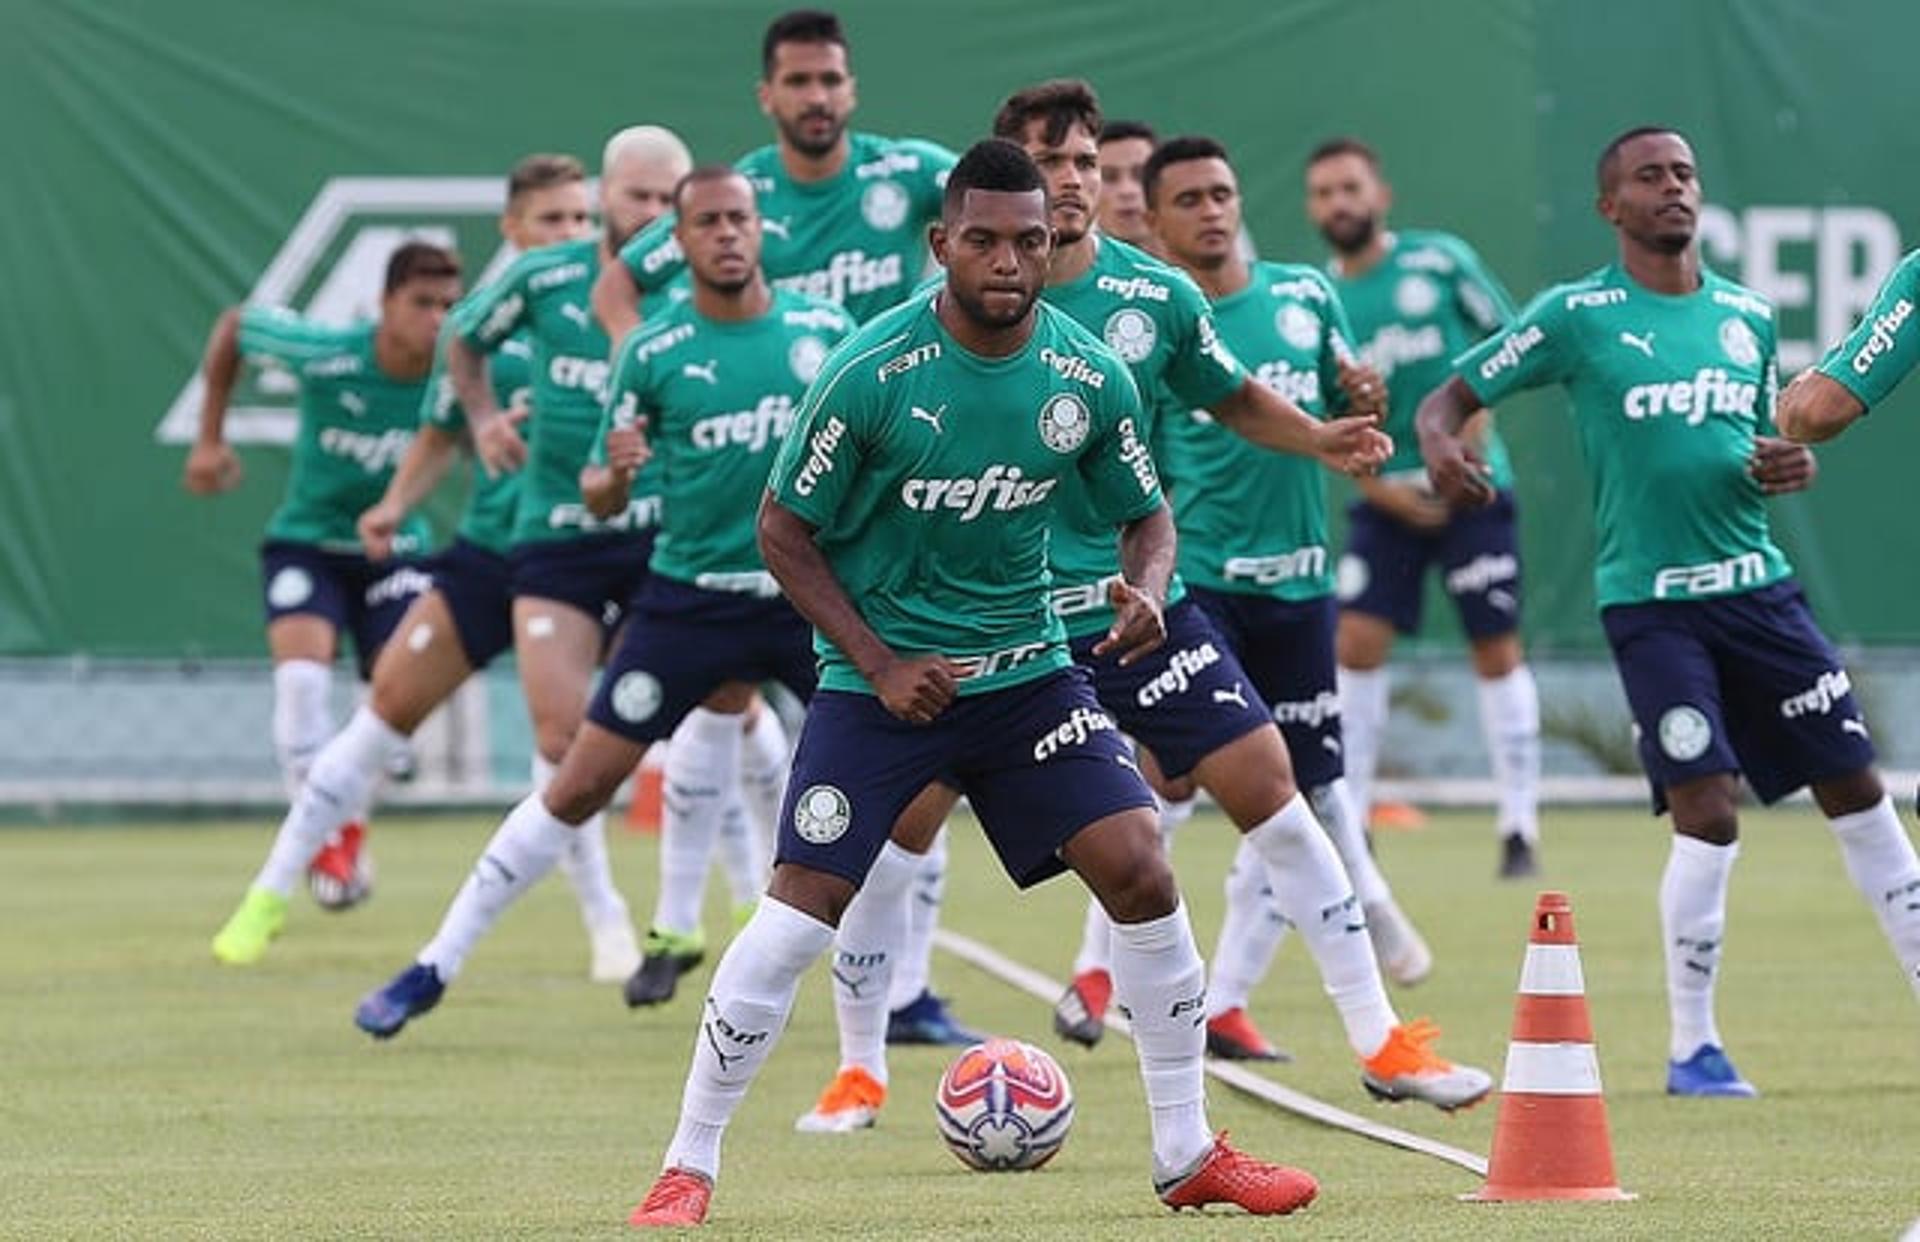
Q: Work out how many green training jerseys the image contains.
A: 11